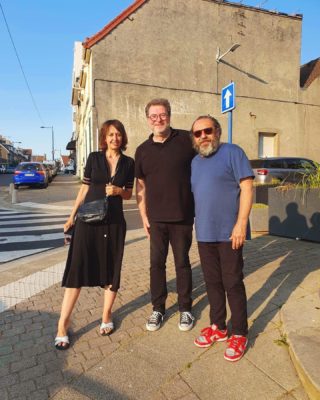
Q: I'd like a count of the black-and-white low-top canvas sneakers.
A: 2